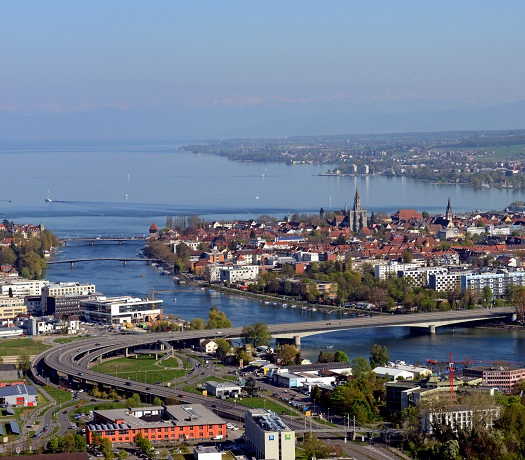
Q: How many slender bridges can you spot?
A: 2